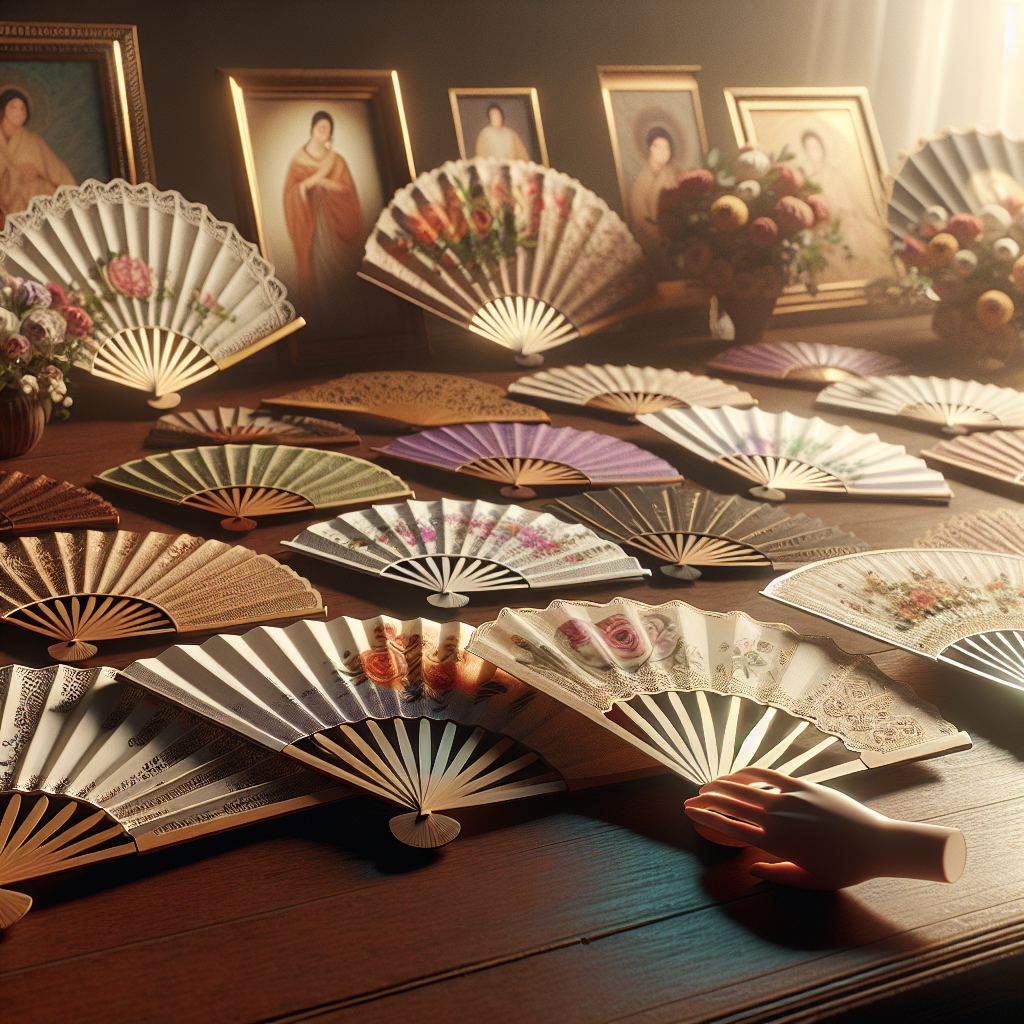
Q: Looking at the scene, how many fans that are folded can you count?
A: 0